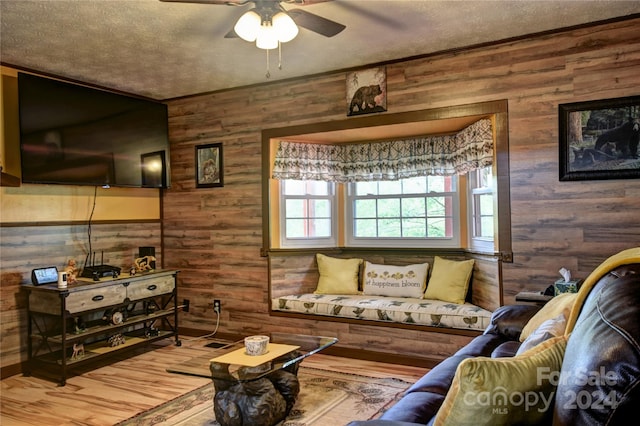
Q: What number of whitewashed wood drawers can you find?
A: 2